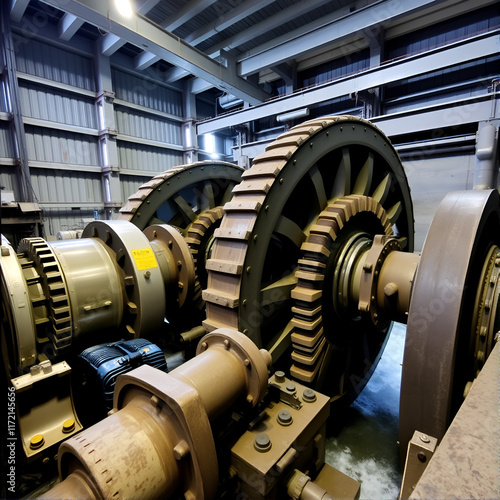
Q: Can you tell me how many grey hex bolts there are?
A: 5